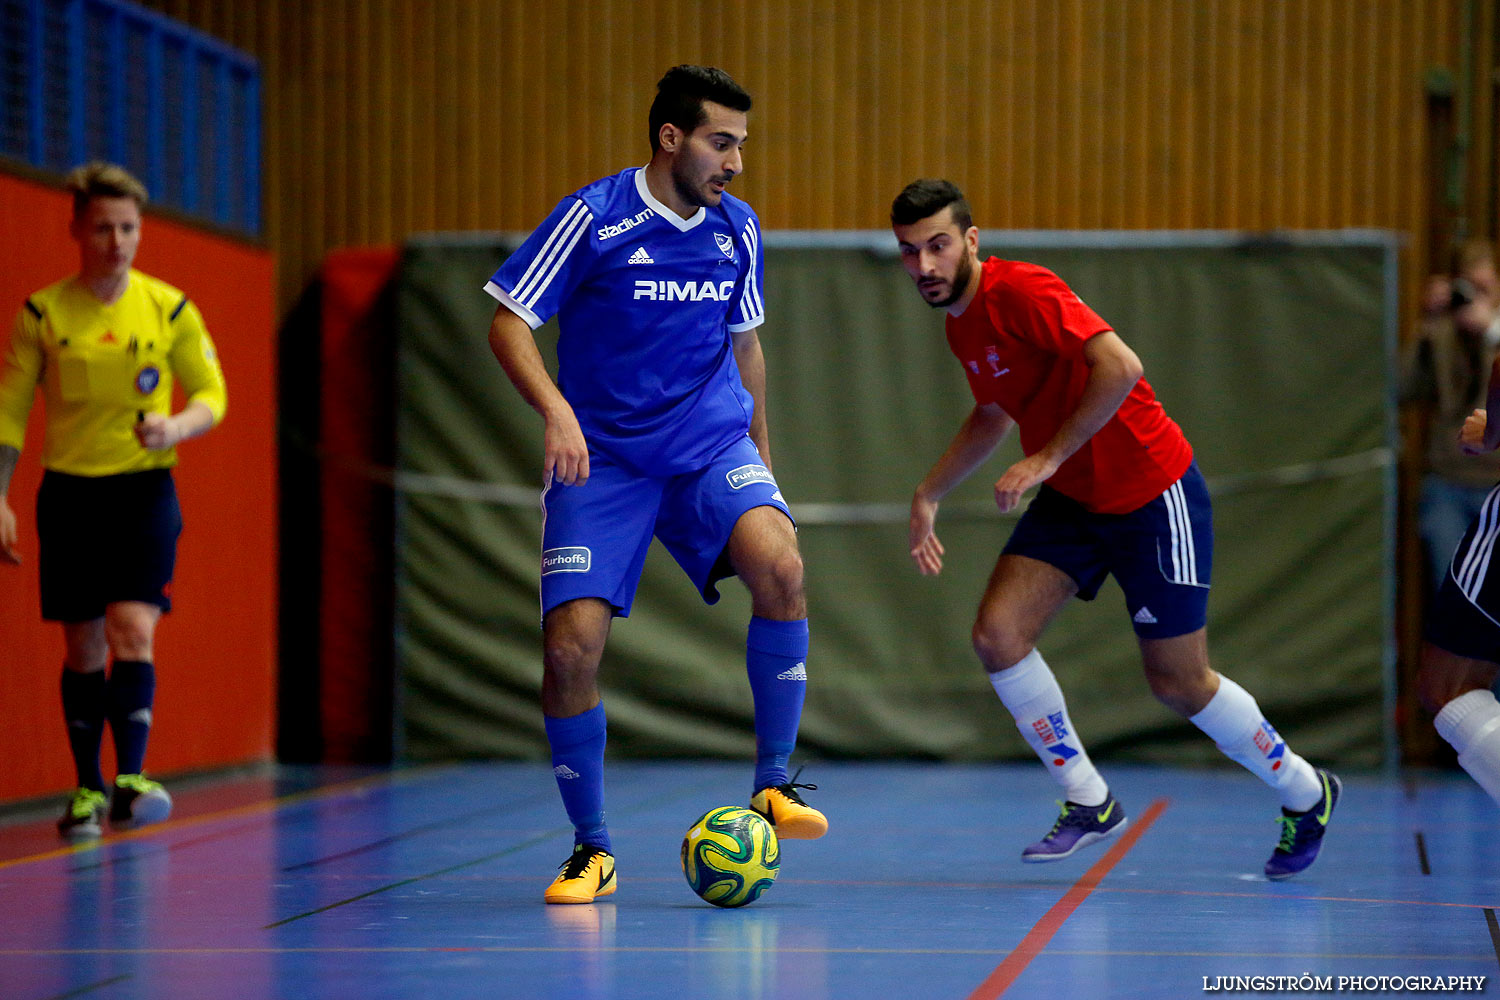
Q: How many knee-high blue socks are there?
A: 2